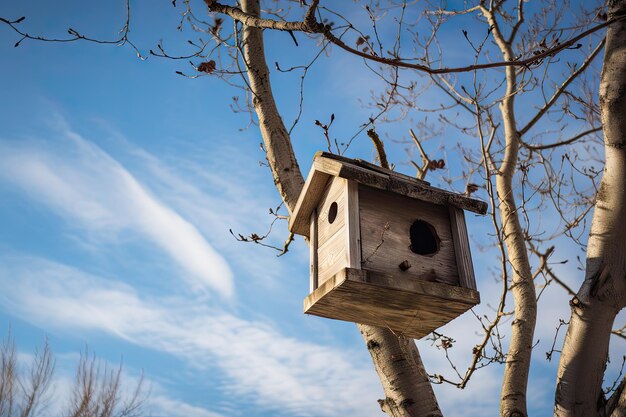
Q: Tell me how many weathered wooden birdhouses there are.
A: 1